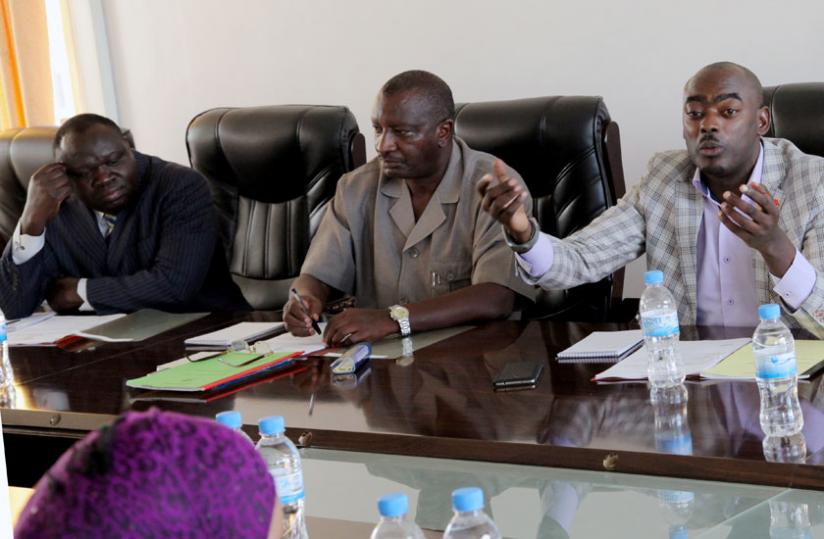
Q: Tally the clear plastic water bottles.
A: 7